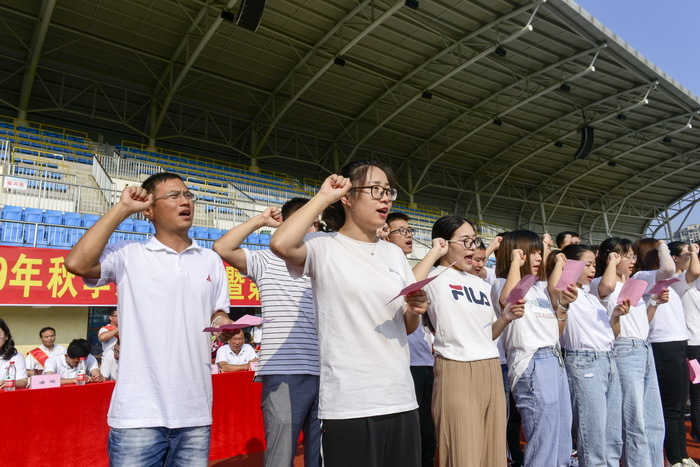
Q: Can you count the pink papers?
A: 7